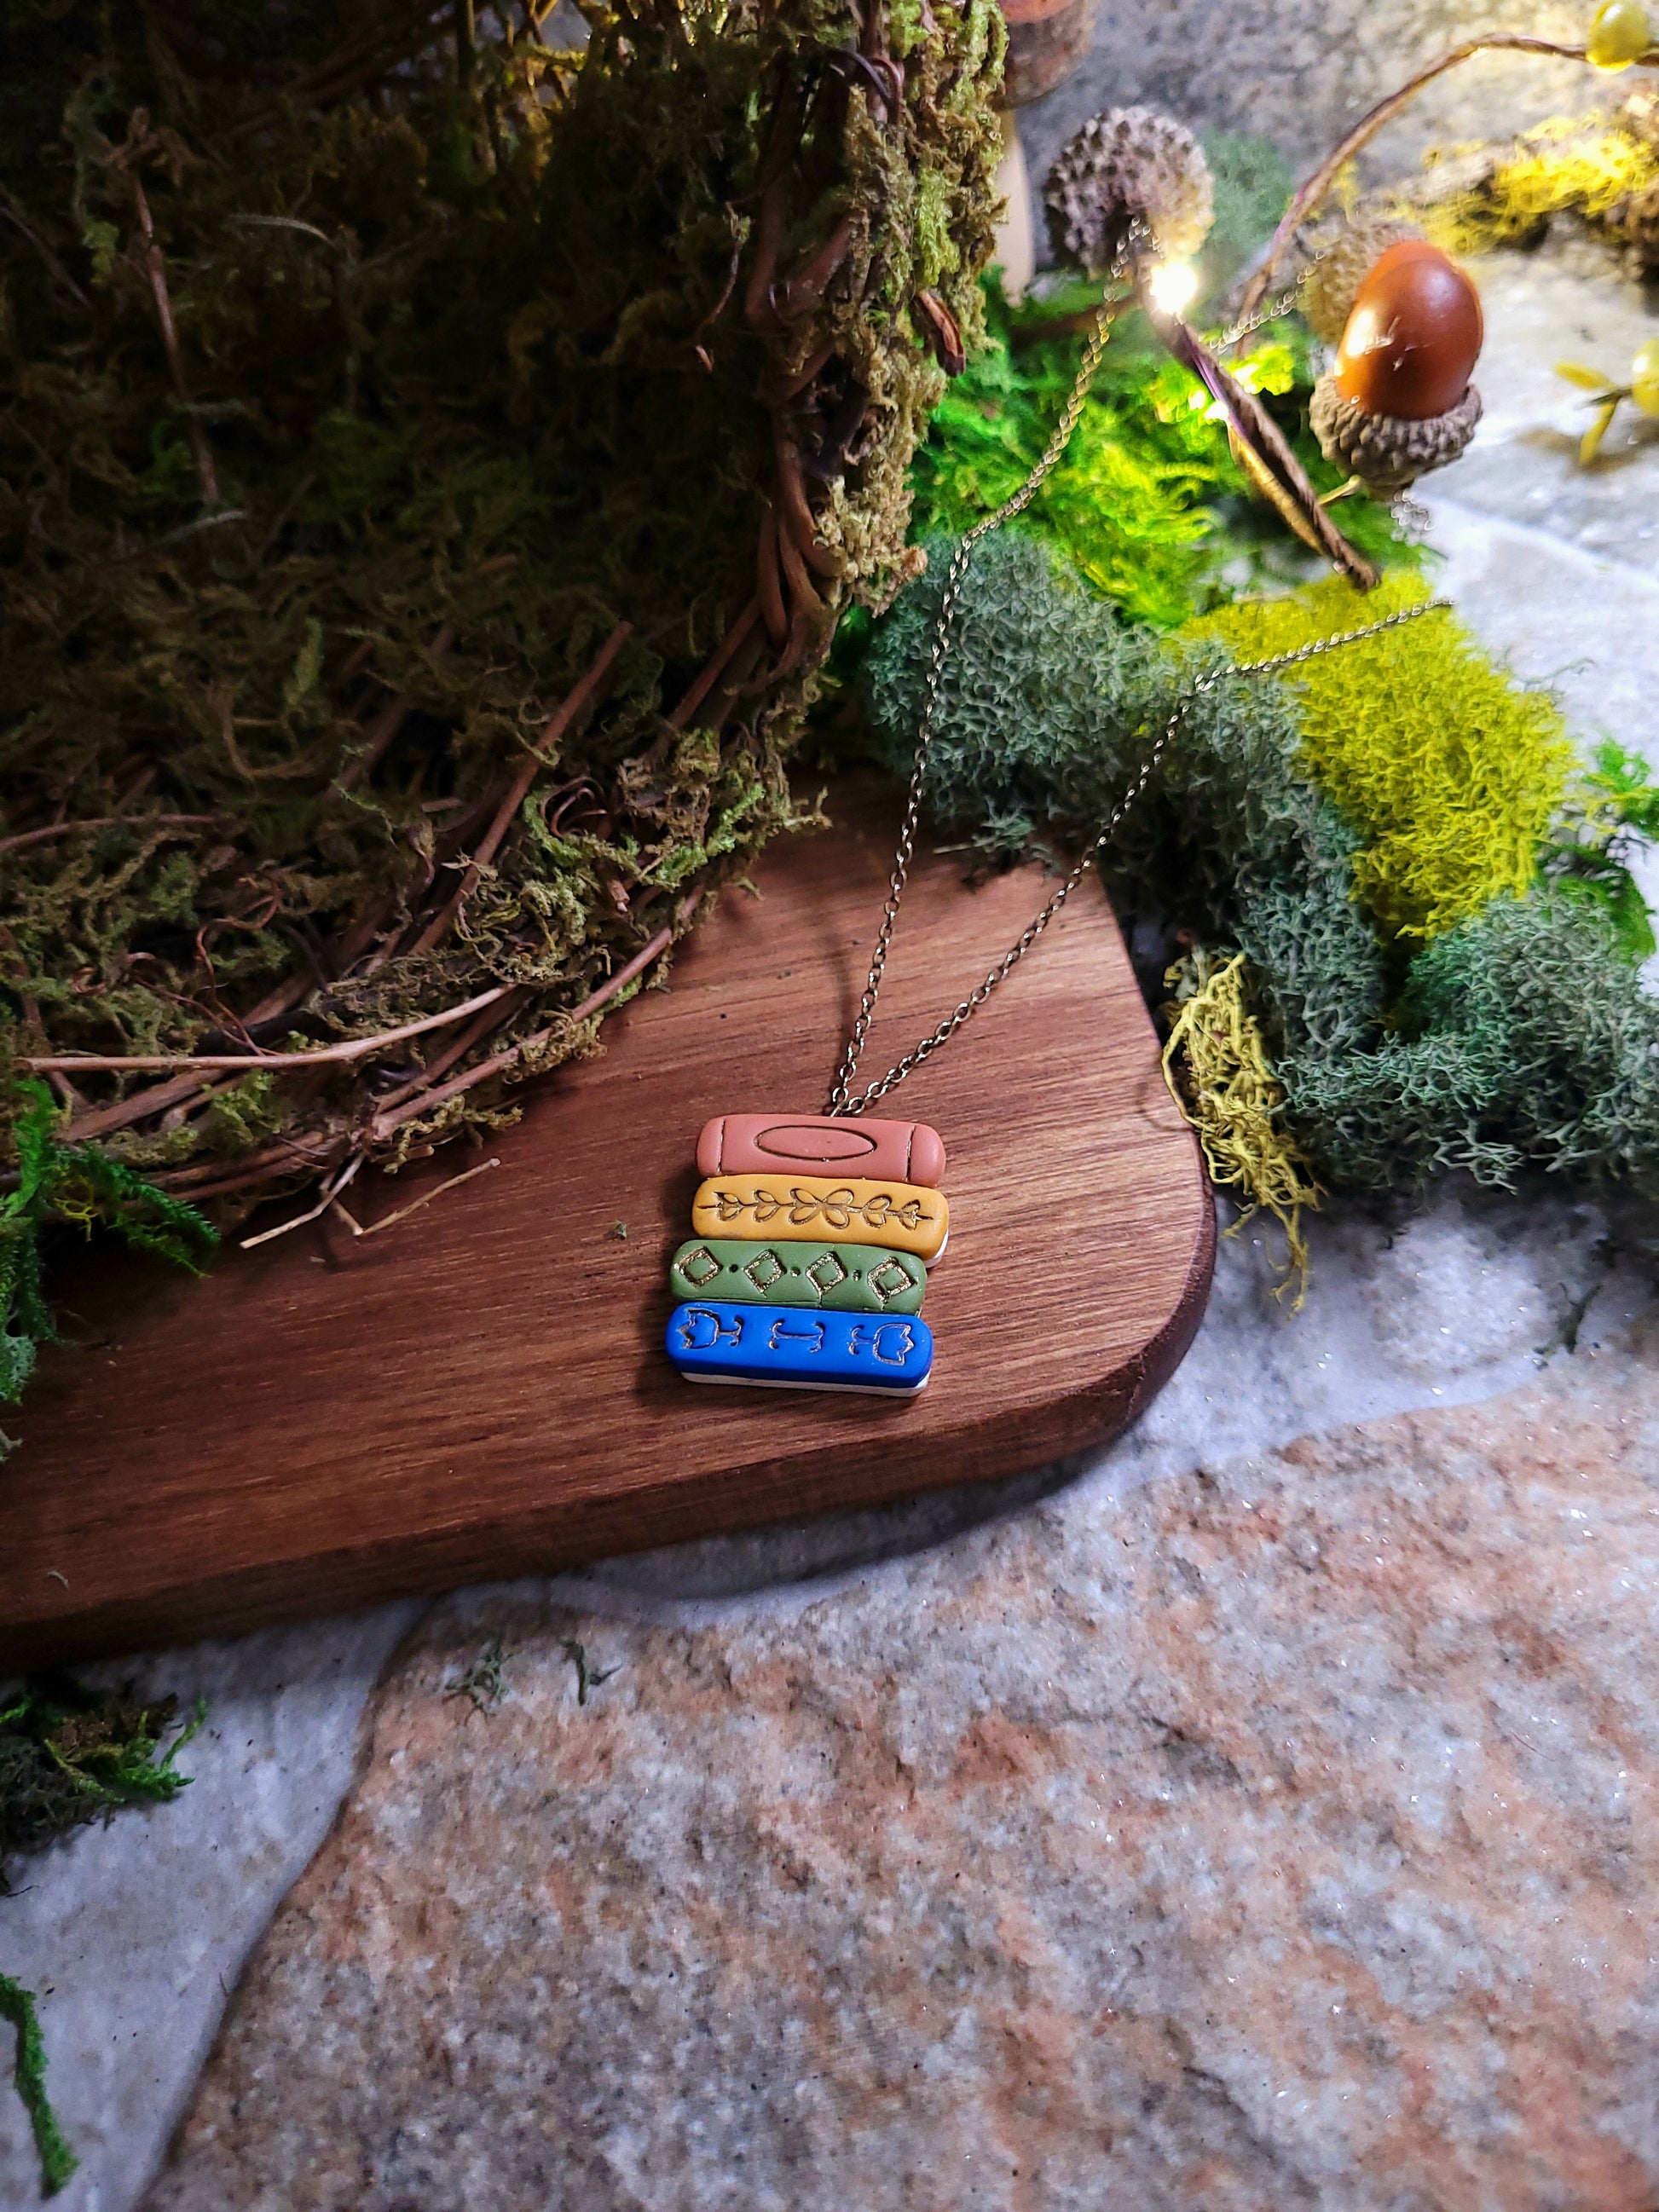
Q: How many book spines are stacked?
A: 4